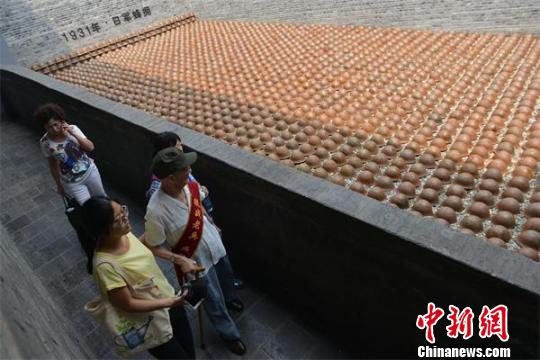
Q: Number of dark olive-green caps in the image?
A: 1